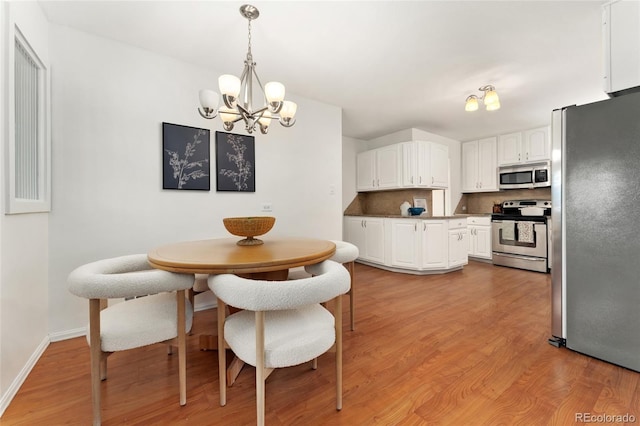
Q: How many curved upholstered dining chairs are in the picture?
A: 4